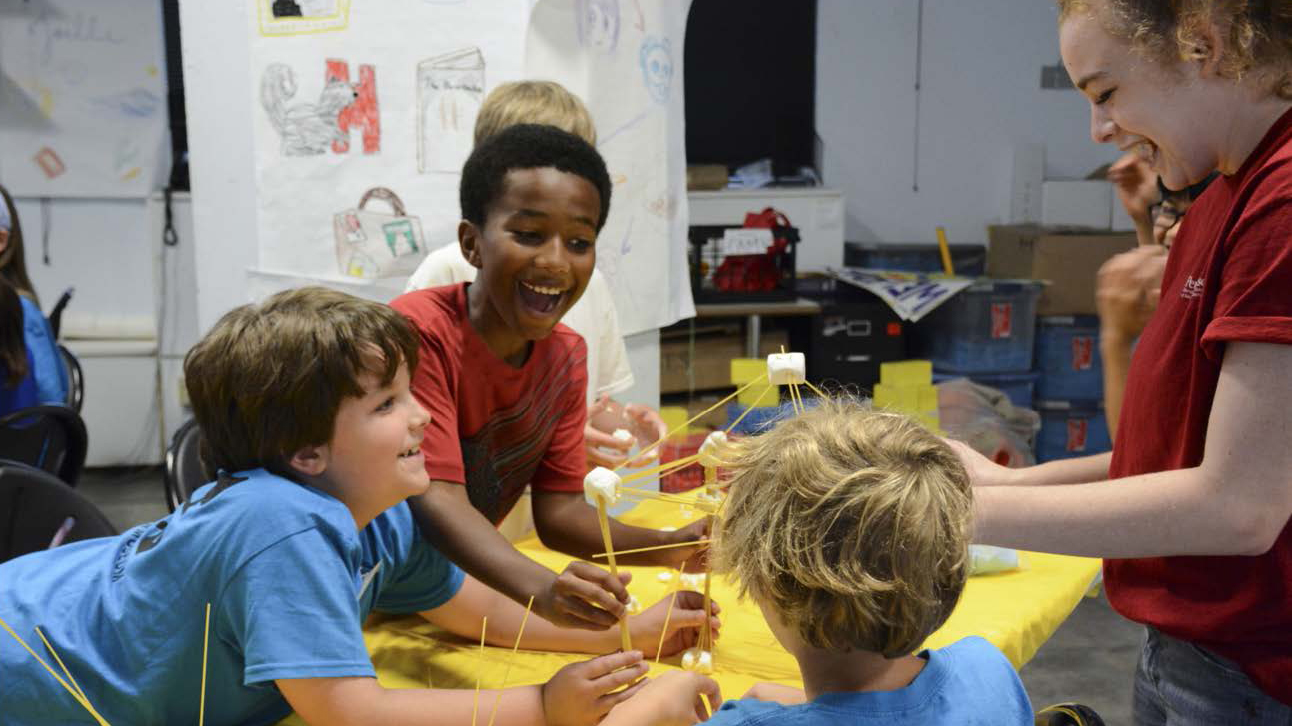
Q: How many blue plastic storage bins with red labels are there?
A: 3